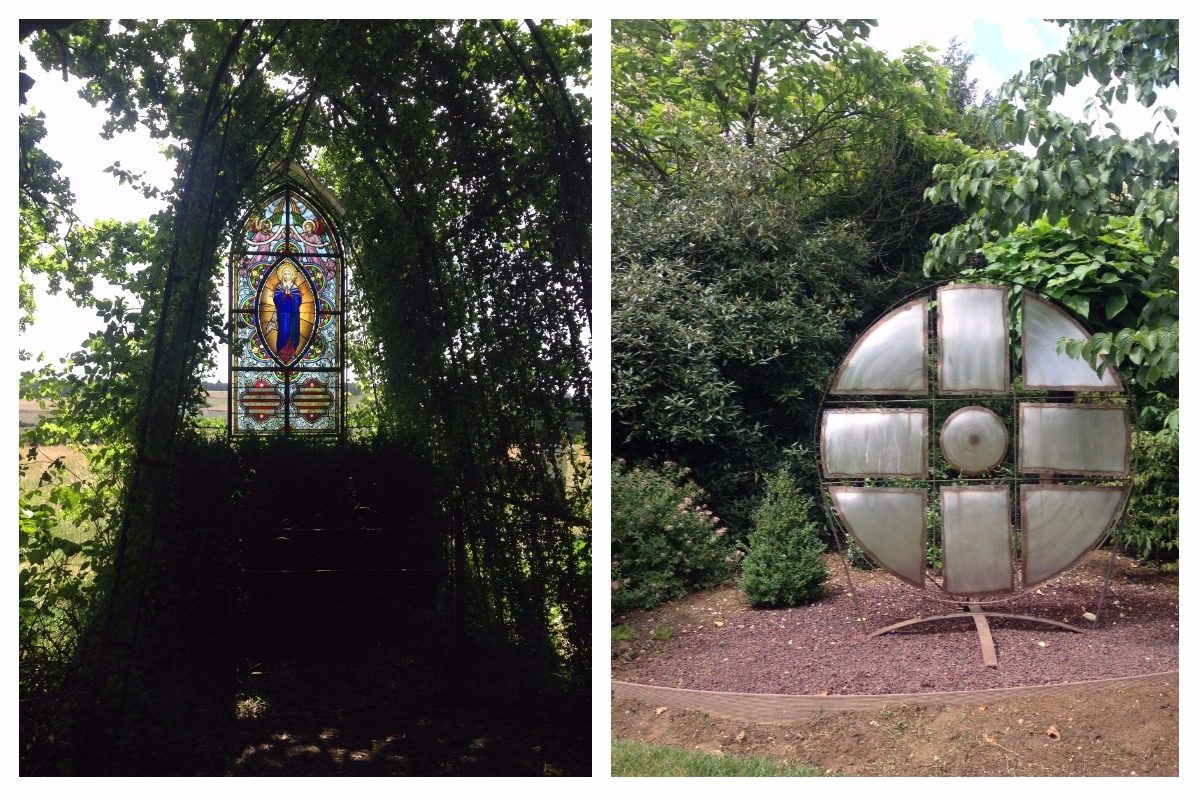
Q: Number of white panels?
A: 9